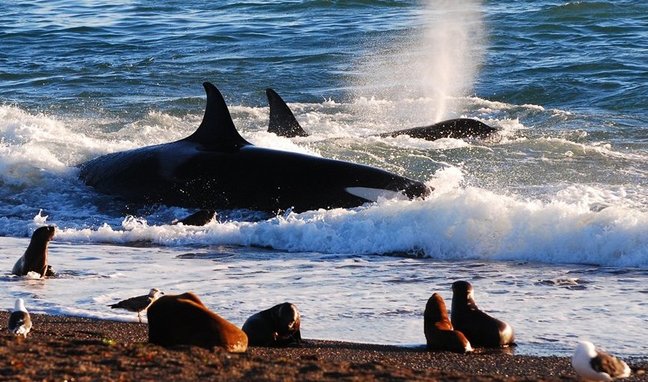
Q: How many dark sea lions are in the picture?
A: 3